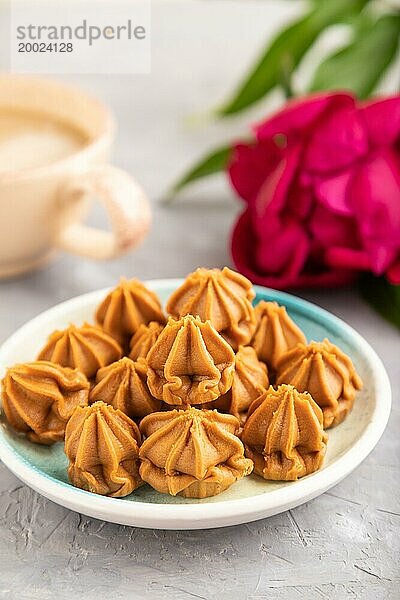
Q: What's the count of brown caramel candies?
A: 13